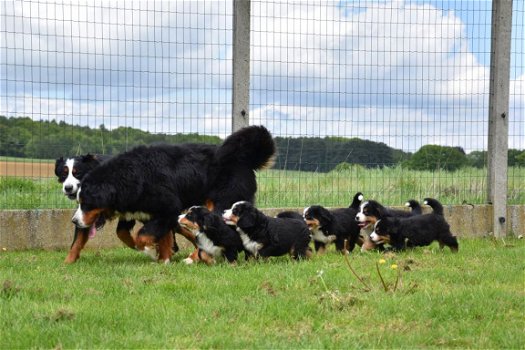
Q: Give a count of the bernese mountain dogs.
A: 7